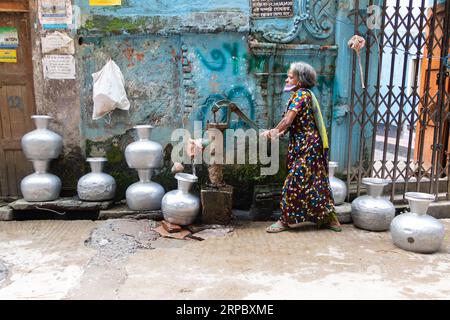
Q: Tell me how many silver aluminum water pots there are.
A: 9